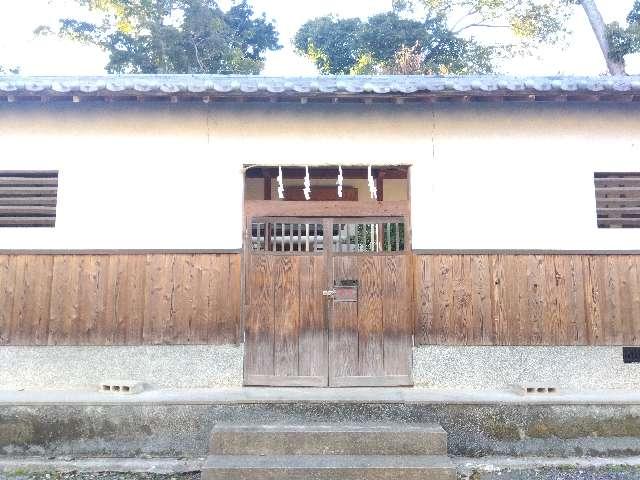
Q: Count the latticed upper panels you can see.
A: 2